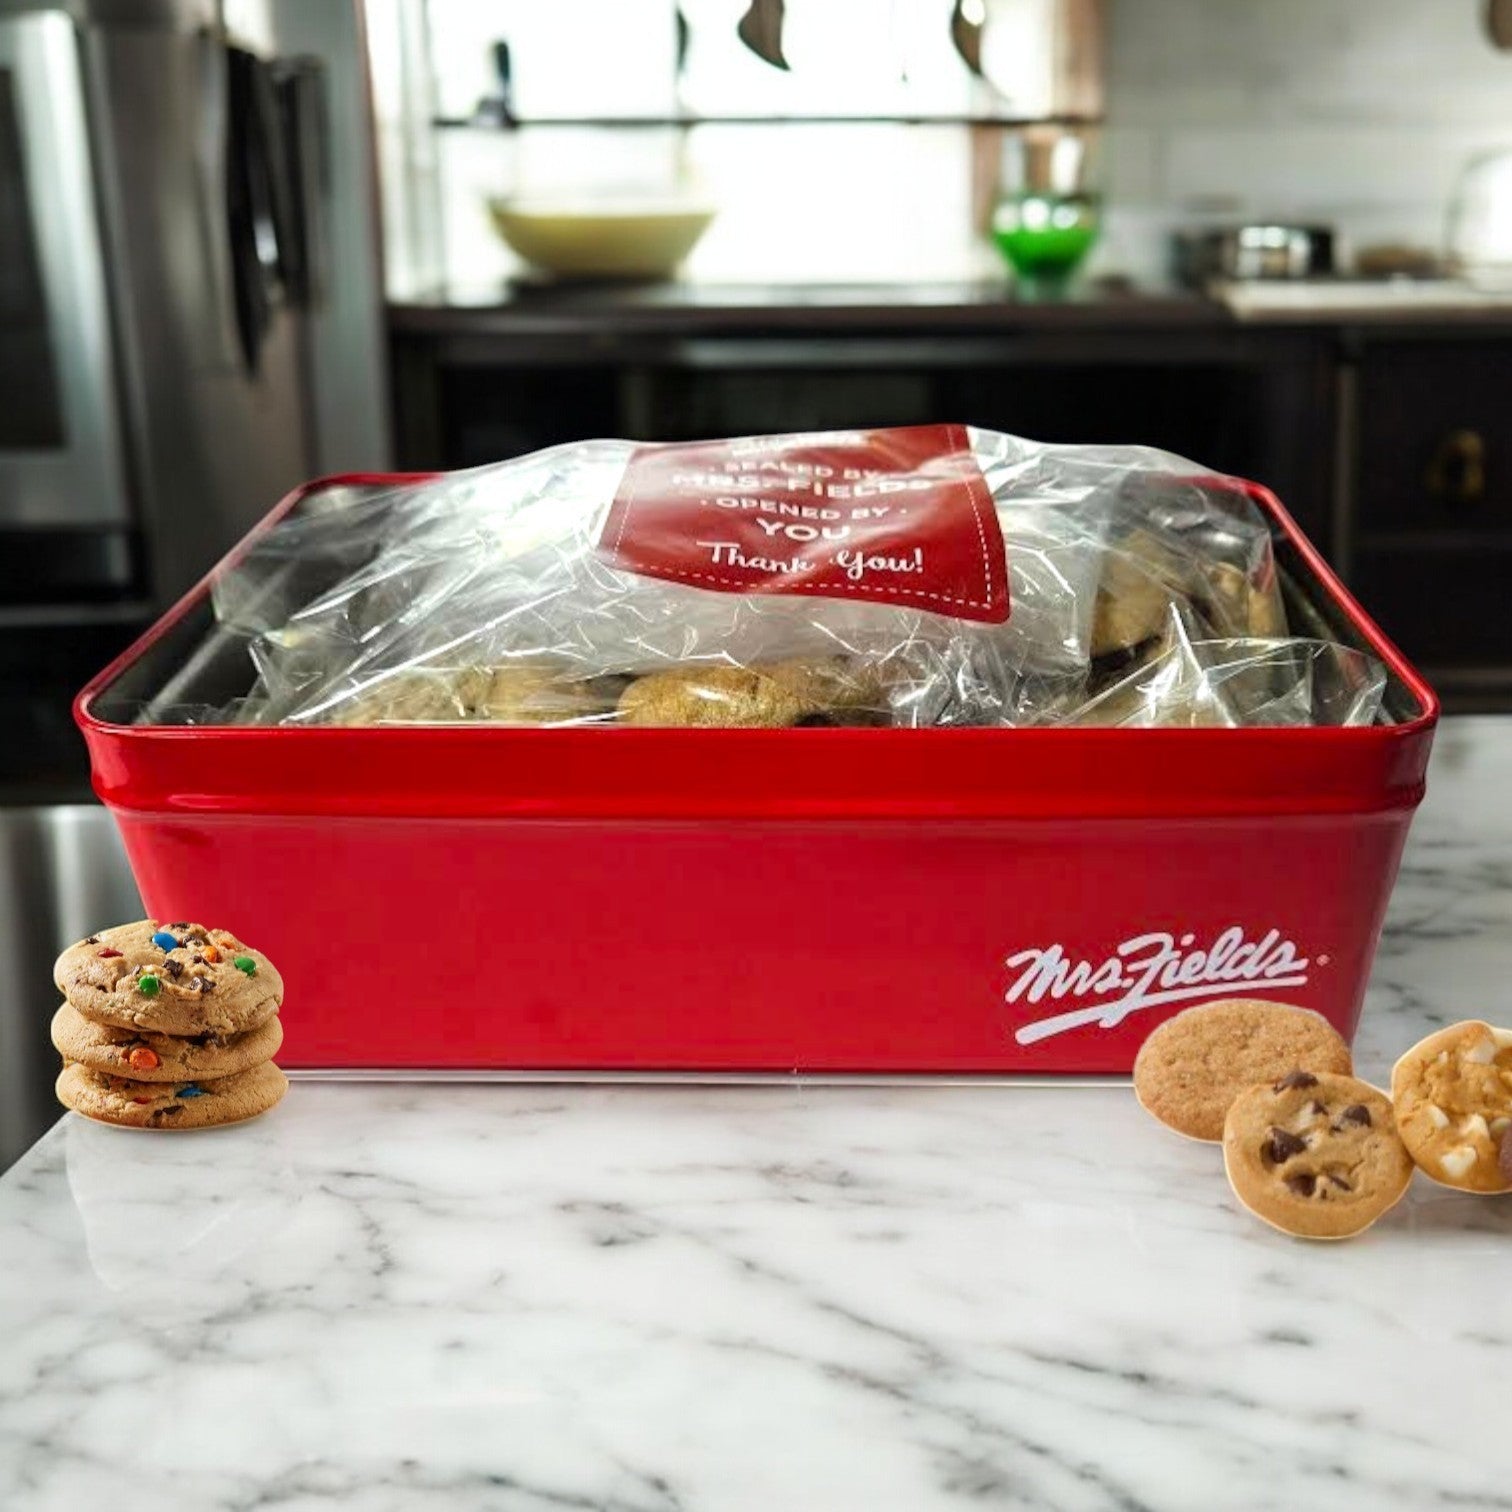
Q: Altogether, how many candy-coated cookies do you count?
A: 3